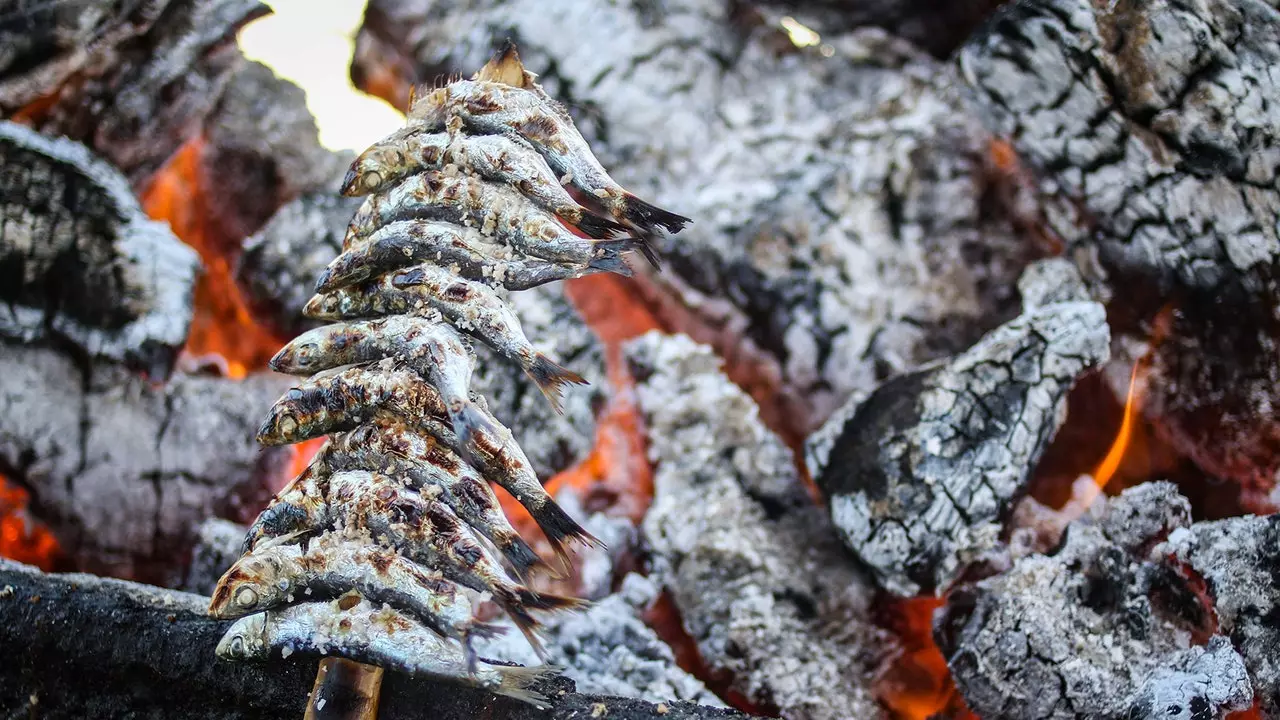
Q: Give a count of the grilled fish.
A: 11